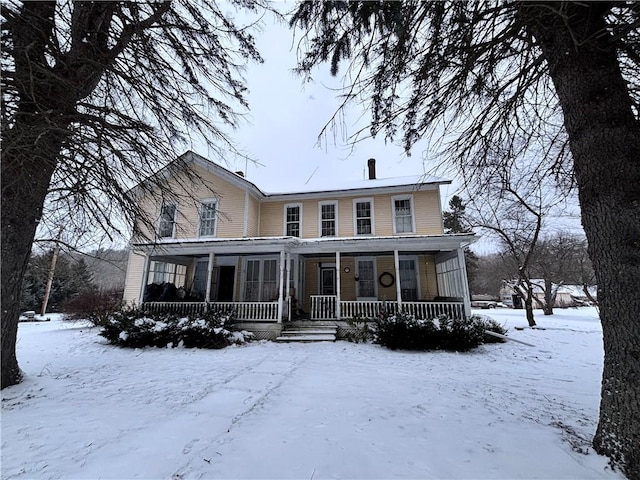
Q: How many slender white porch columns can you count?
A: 7